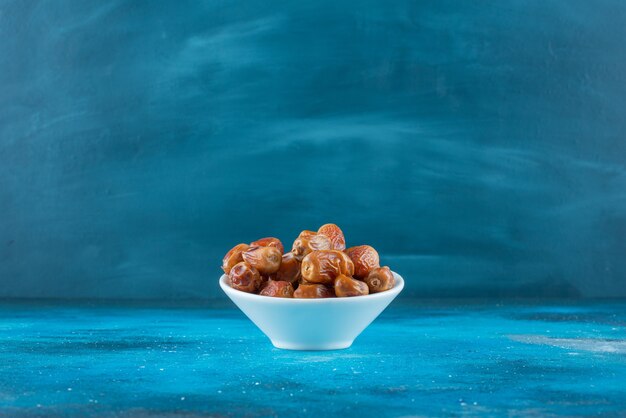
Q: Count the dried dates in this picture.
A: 13